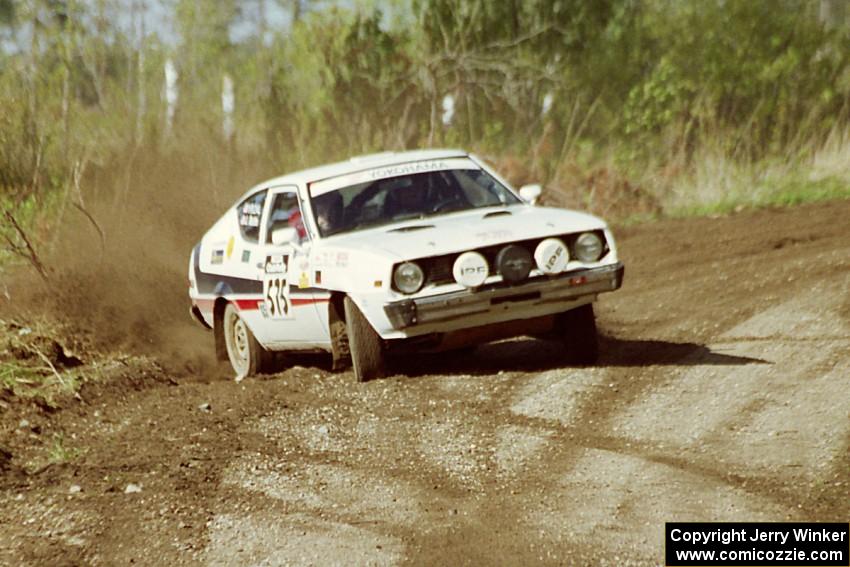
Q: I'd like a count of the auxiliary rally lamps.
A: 3